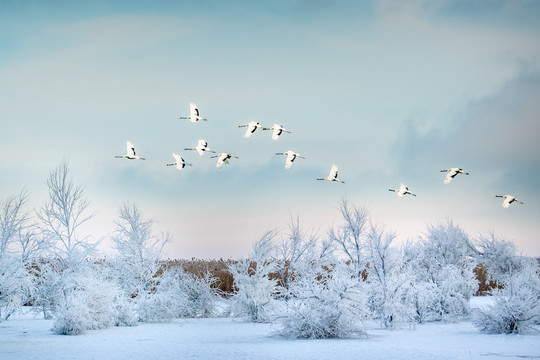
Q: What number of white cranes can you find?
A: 12